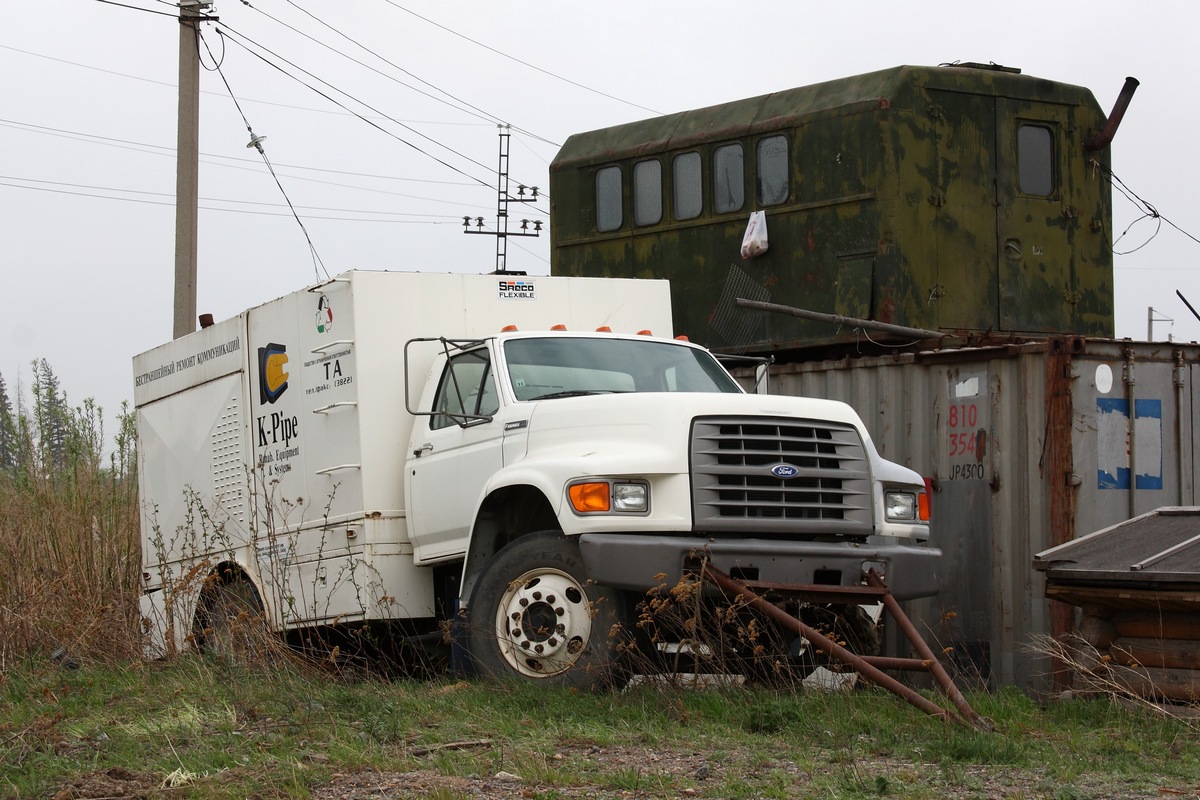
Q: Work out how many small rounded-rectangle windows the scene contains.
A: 6